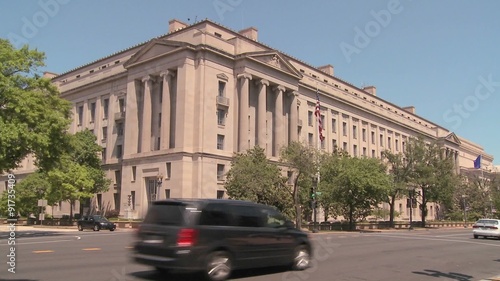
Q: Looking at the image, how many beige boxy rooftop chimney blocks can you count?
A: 6